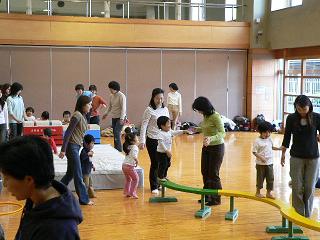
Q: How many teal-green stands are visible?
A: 5